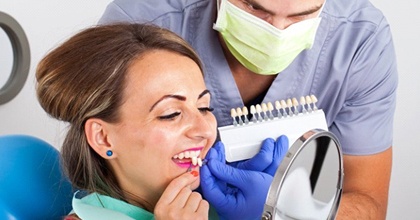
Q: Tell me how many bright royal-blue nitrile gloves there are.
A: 2